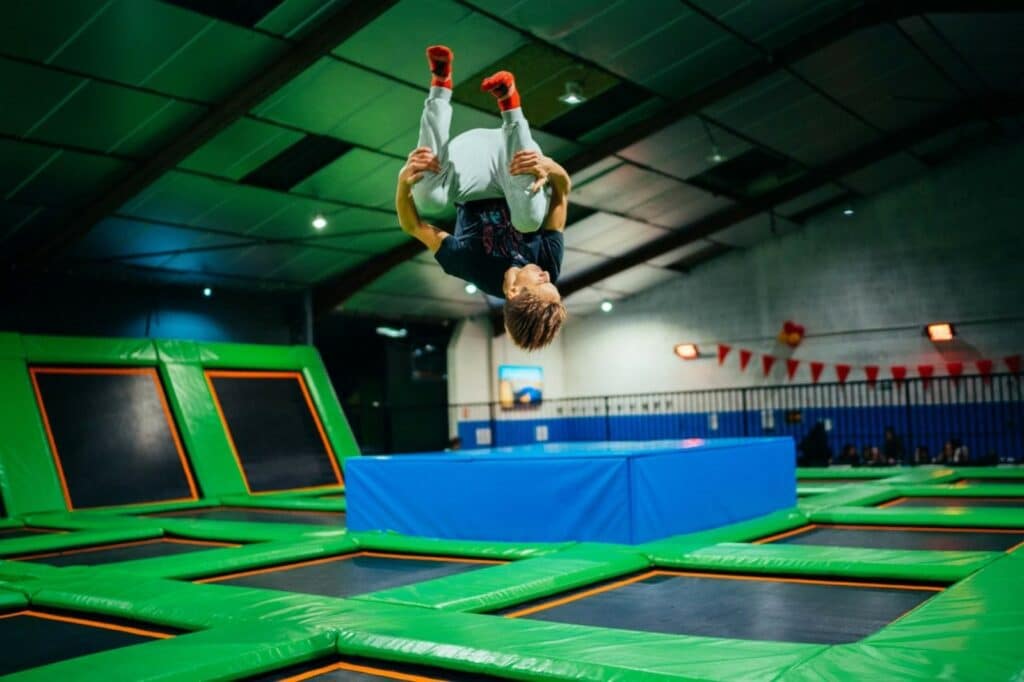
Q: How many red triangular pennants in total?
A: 12